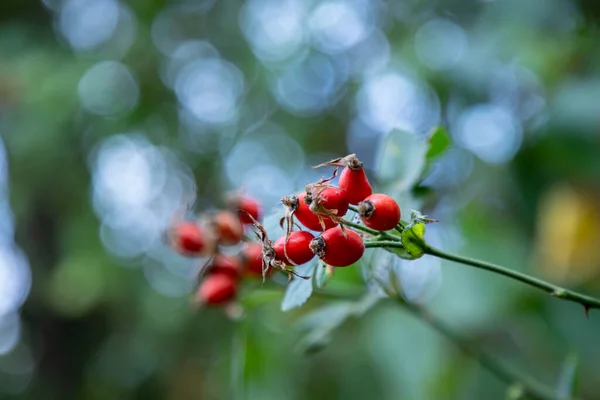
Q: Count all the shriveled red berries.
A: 0